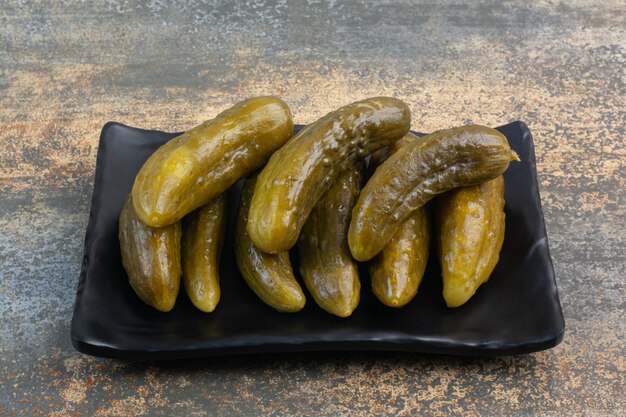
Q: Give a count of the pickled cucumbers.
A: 9